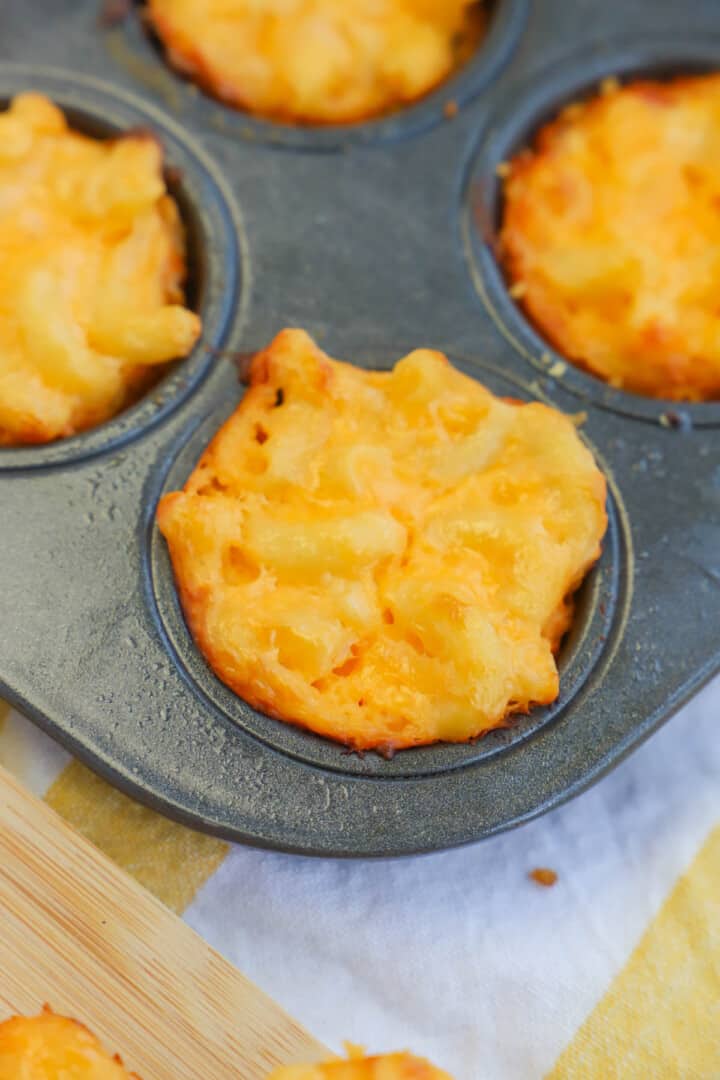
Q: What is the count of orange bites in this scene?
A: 6